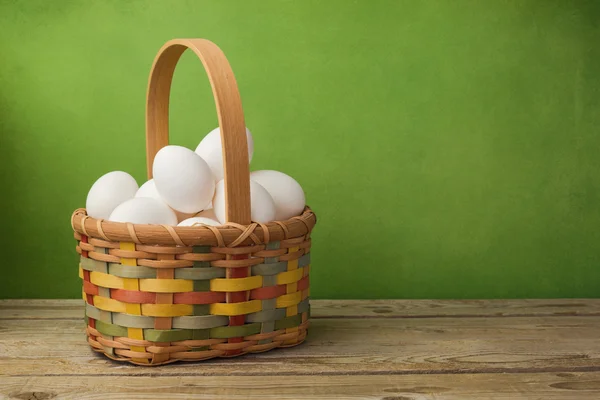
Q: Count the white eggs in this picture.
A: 8